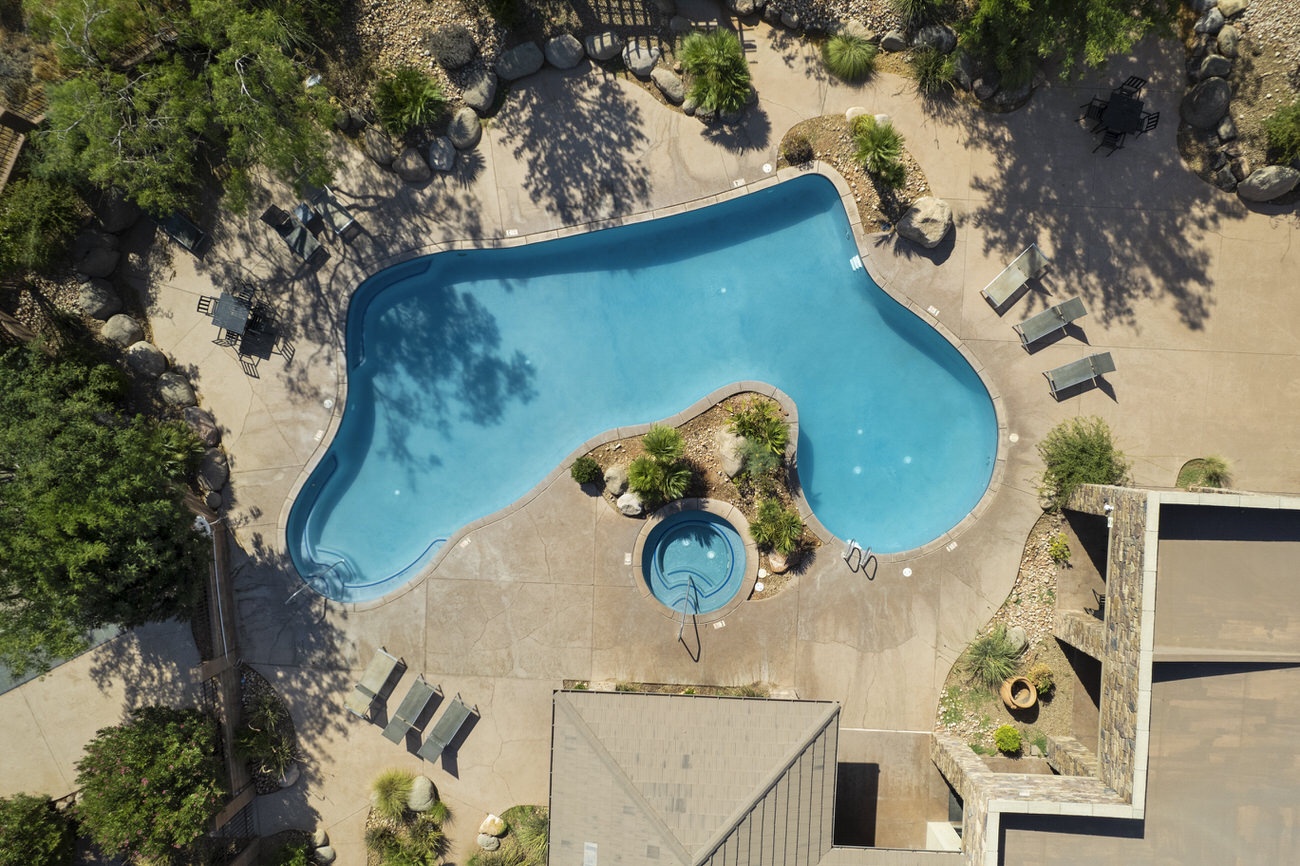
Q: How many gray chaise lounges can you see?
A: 9